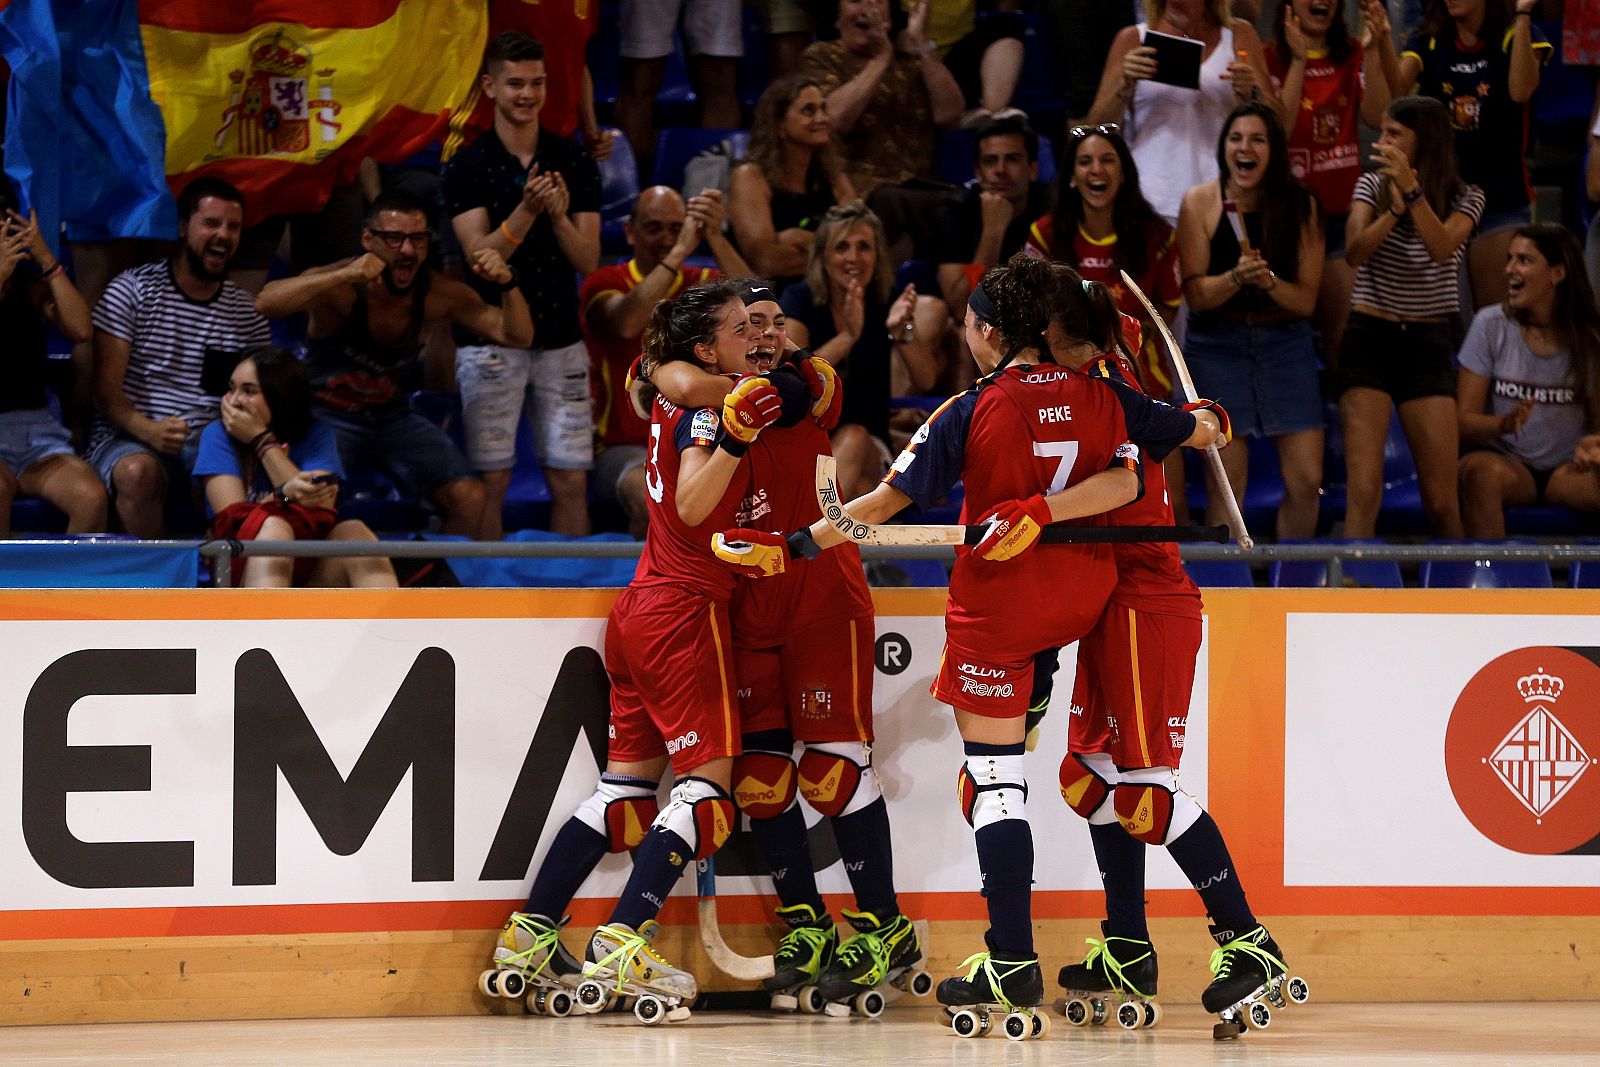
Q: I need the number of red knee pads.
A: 7